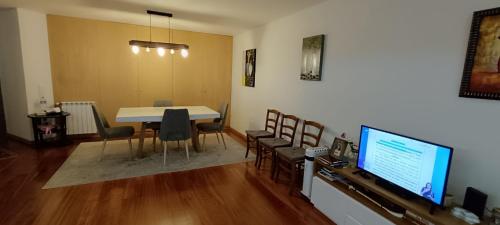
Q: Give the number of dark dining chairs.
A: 4